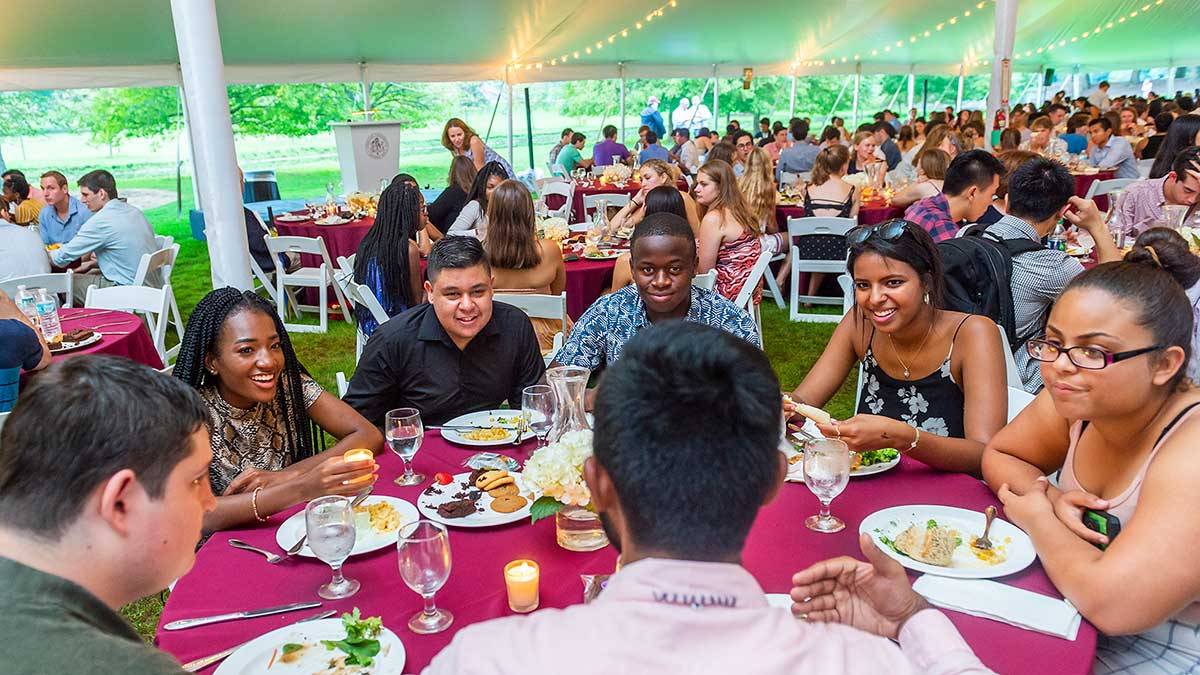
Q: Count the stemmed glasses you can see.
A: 5